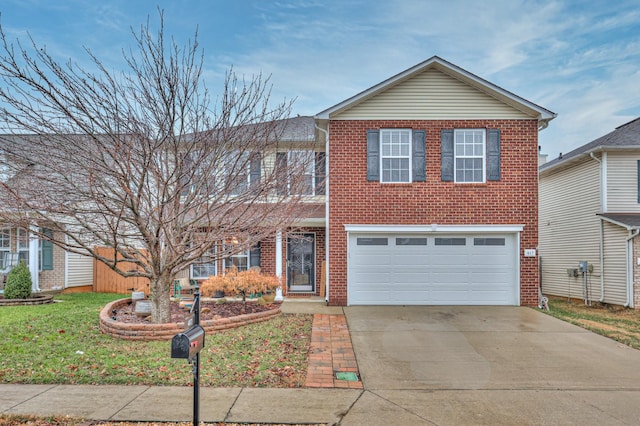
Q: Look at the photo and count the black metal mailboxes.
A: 1